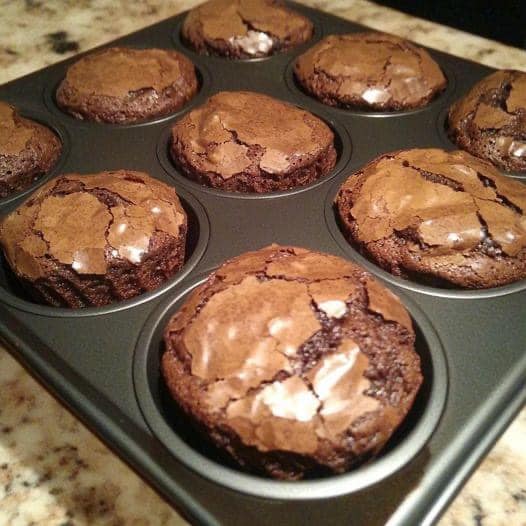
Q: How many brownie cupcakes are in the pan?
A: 9